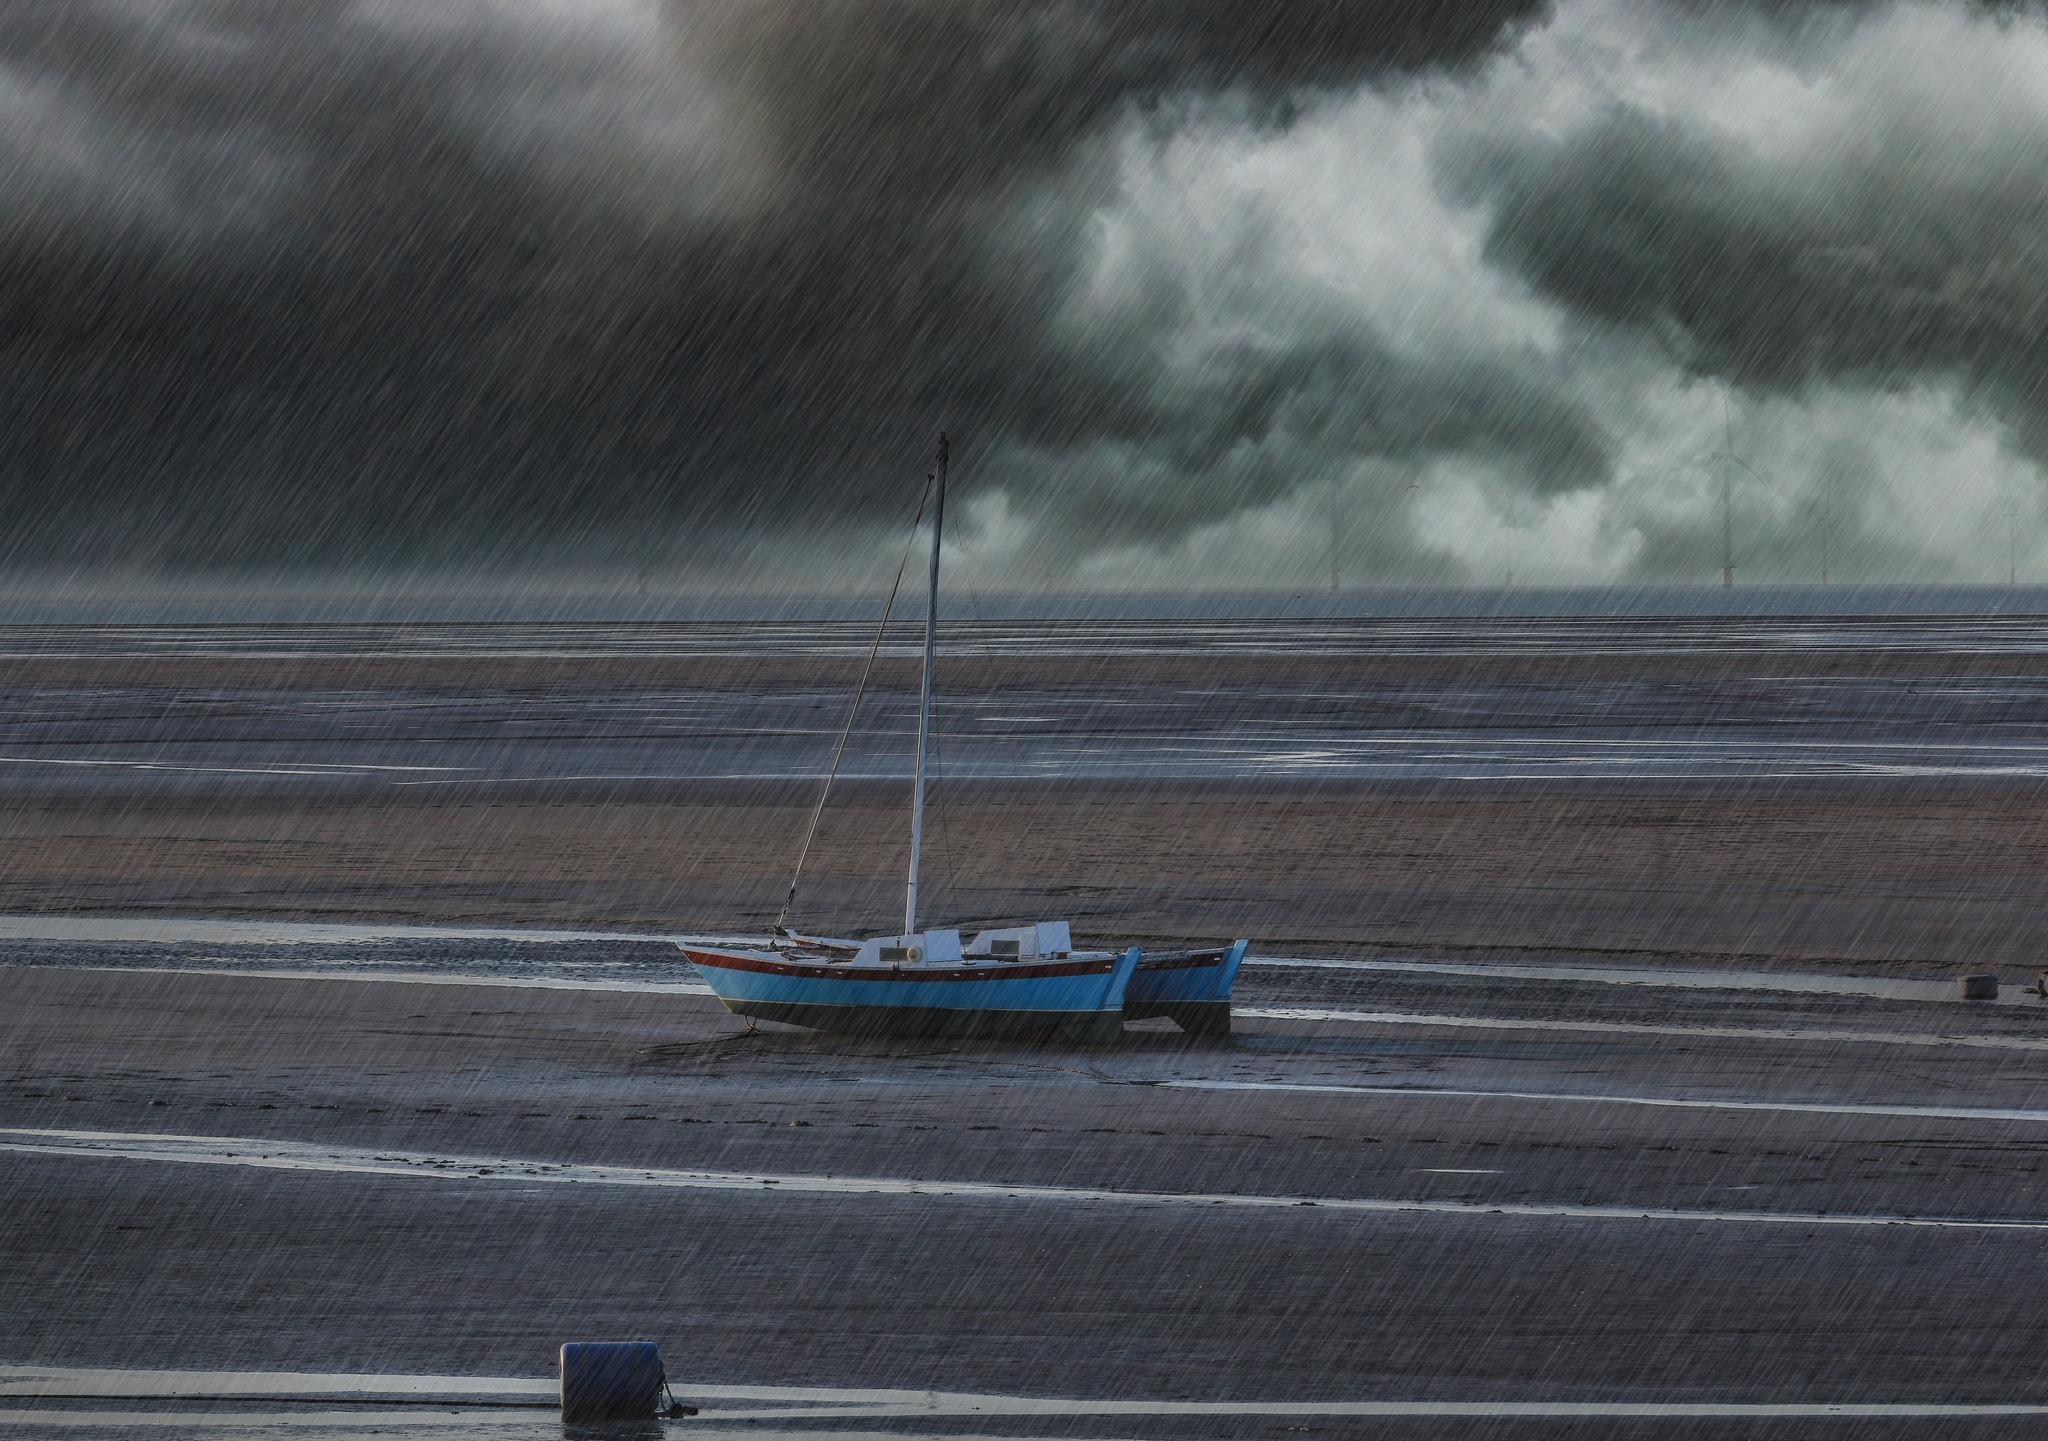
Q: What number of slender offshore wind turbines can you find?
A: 5